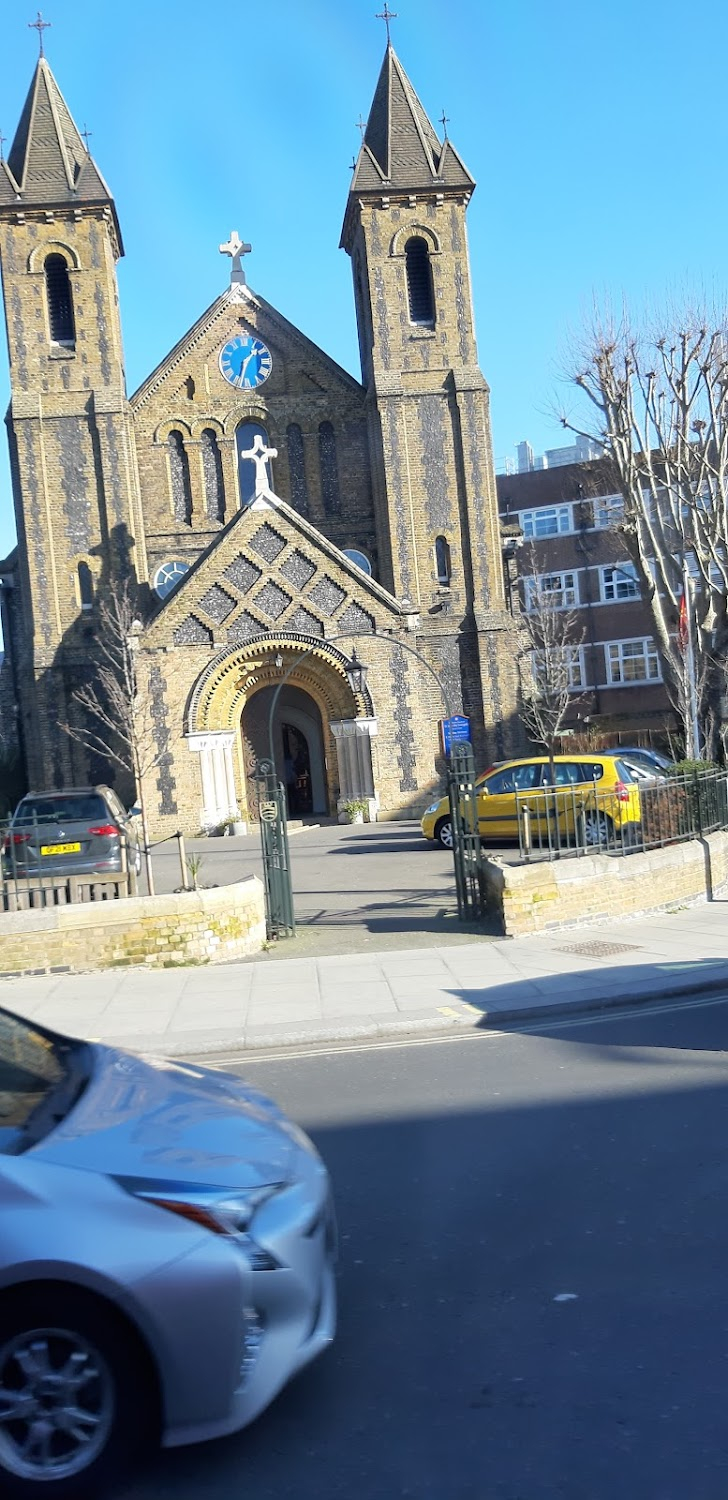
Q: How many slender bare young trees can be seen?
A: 2